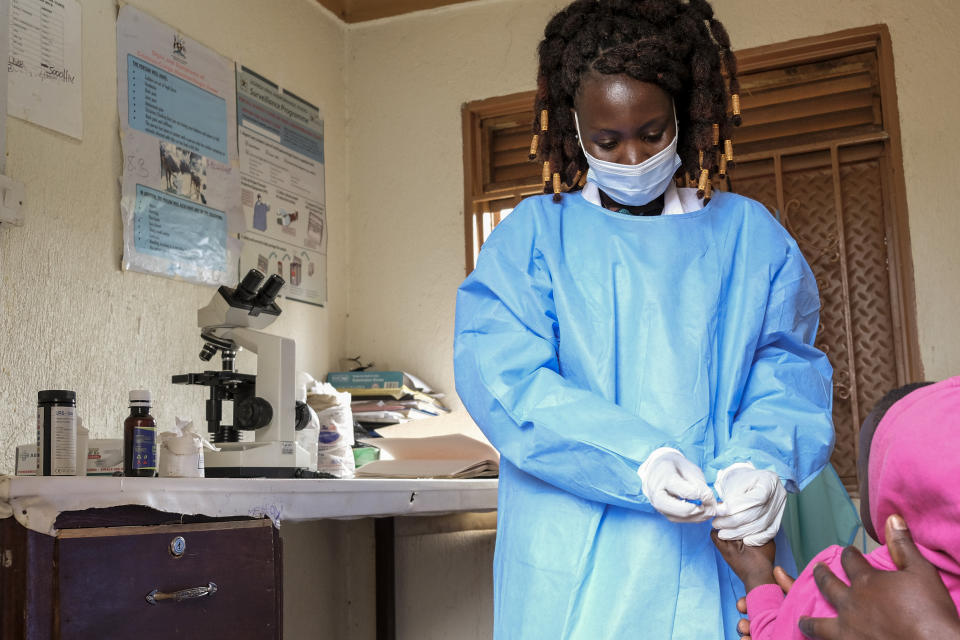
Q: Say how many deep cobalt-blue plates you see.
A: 0